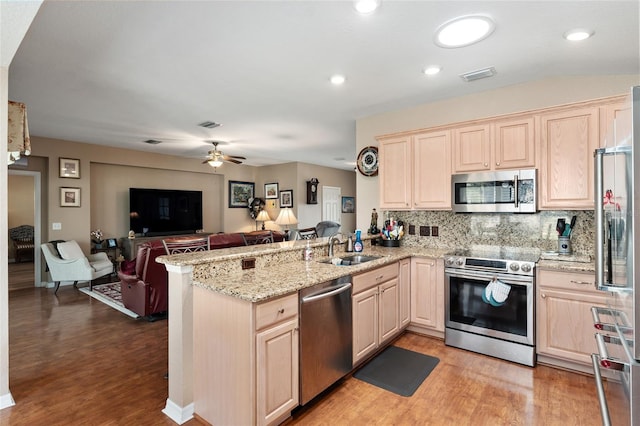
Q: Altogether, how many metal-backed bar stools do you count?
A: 3